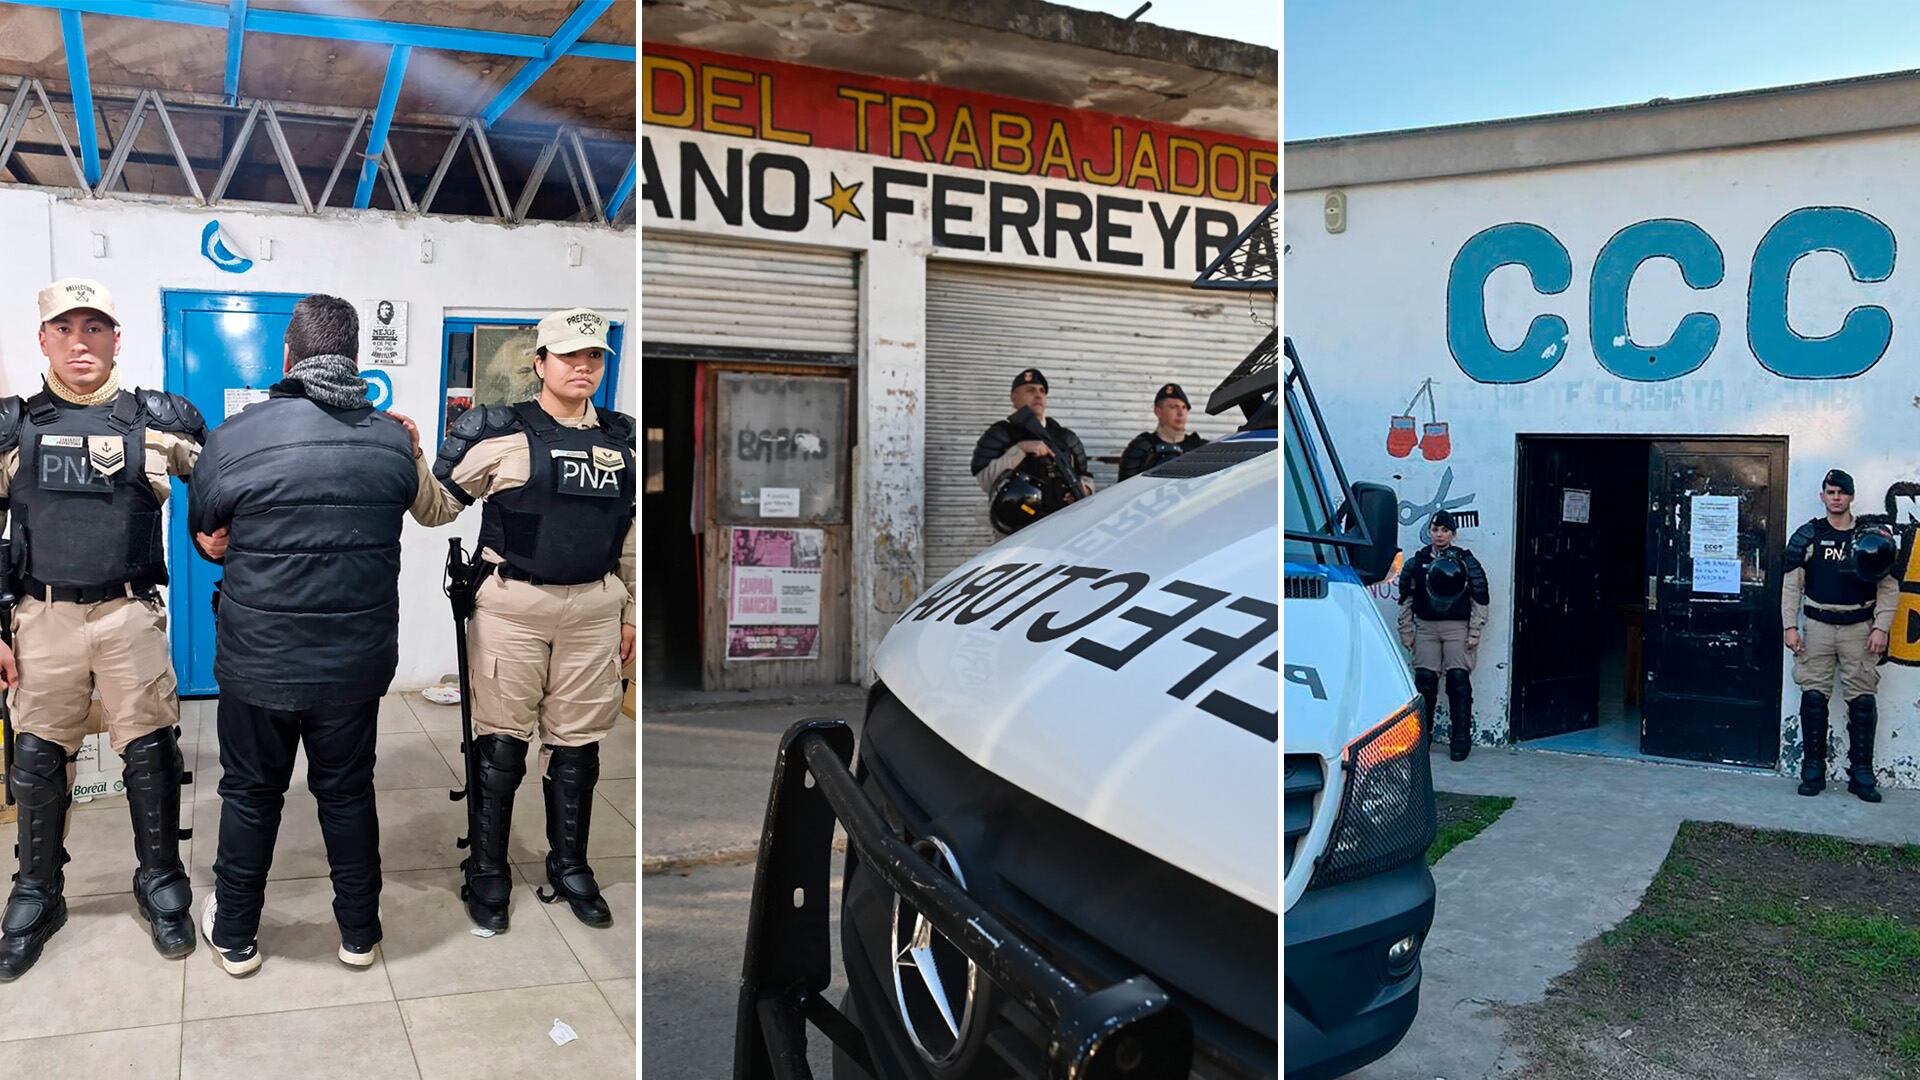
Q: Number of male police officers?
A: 4